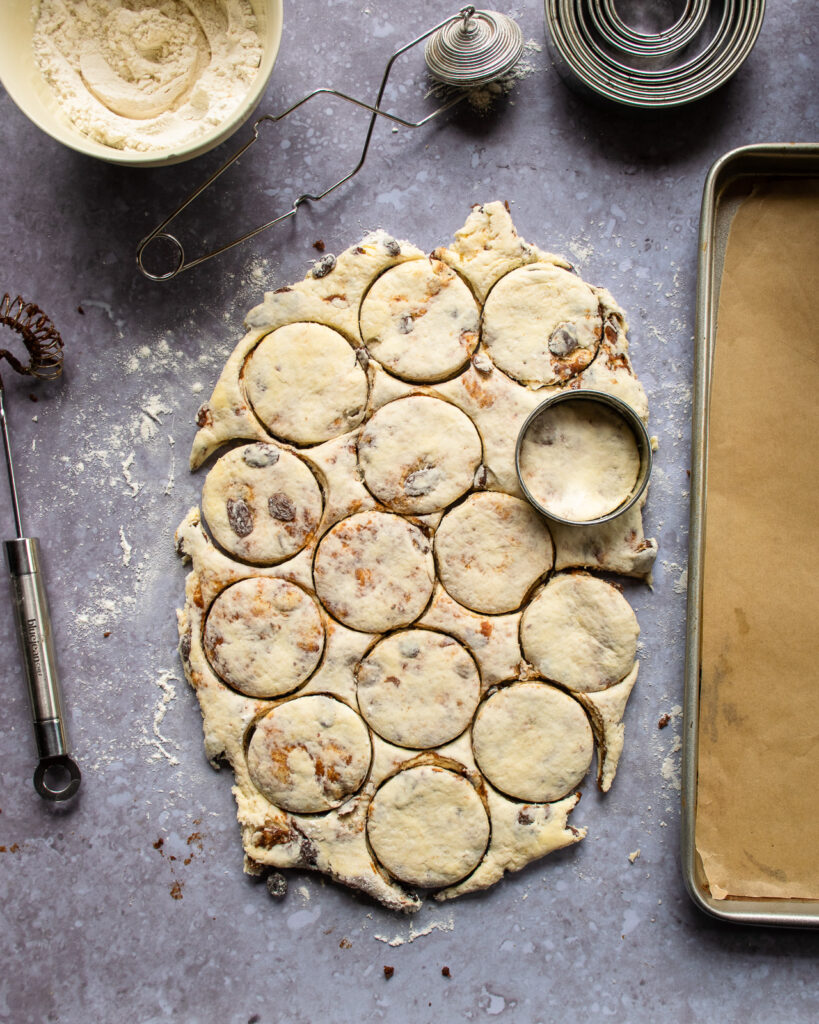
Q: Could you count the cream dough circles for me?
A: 14